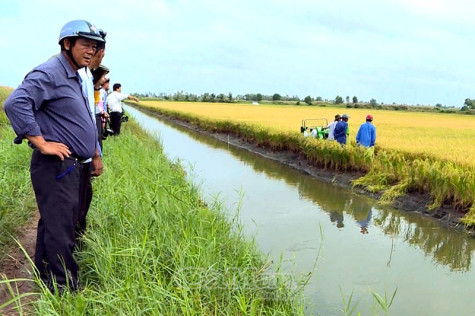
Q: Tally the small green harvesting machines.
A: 1